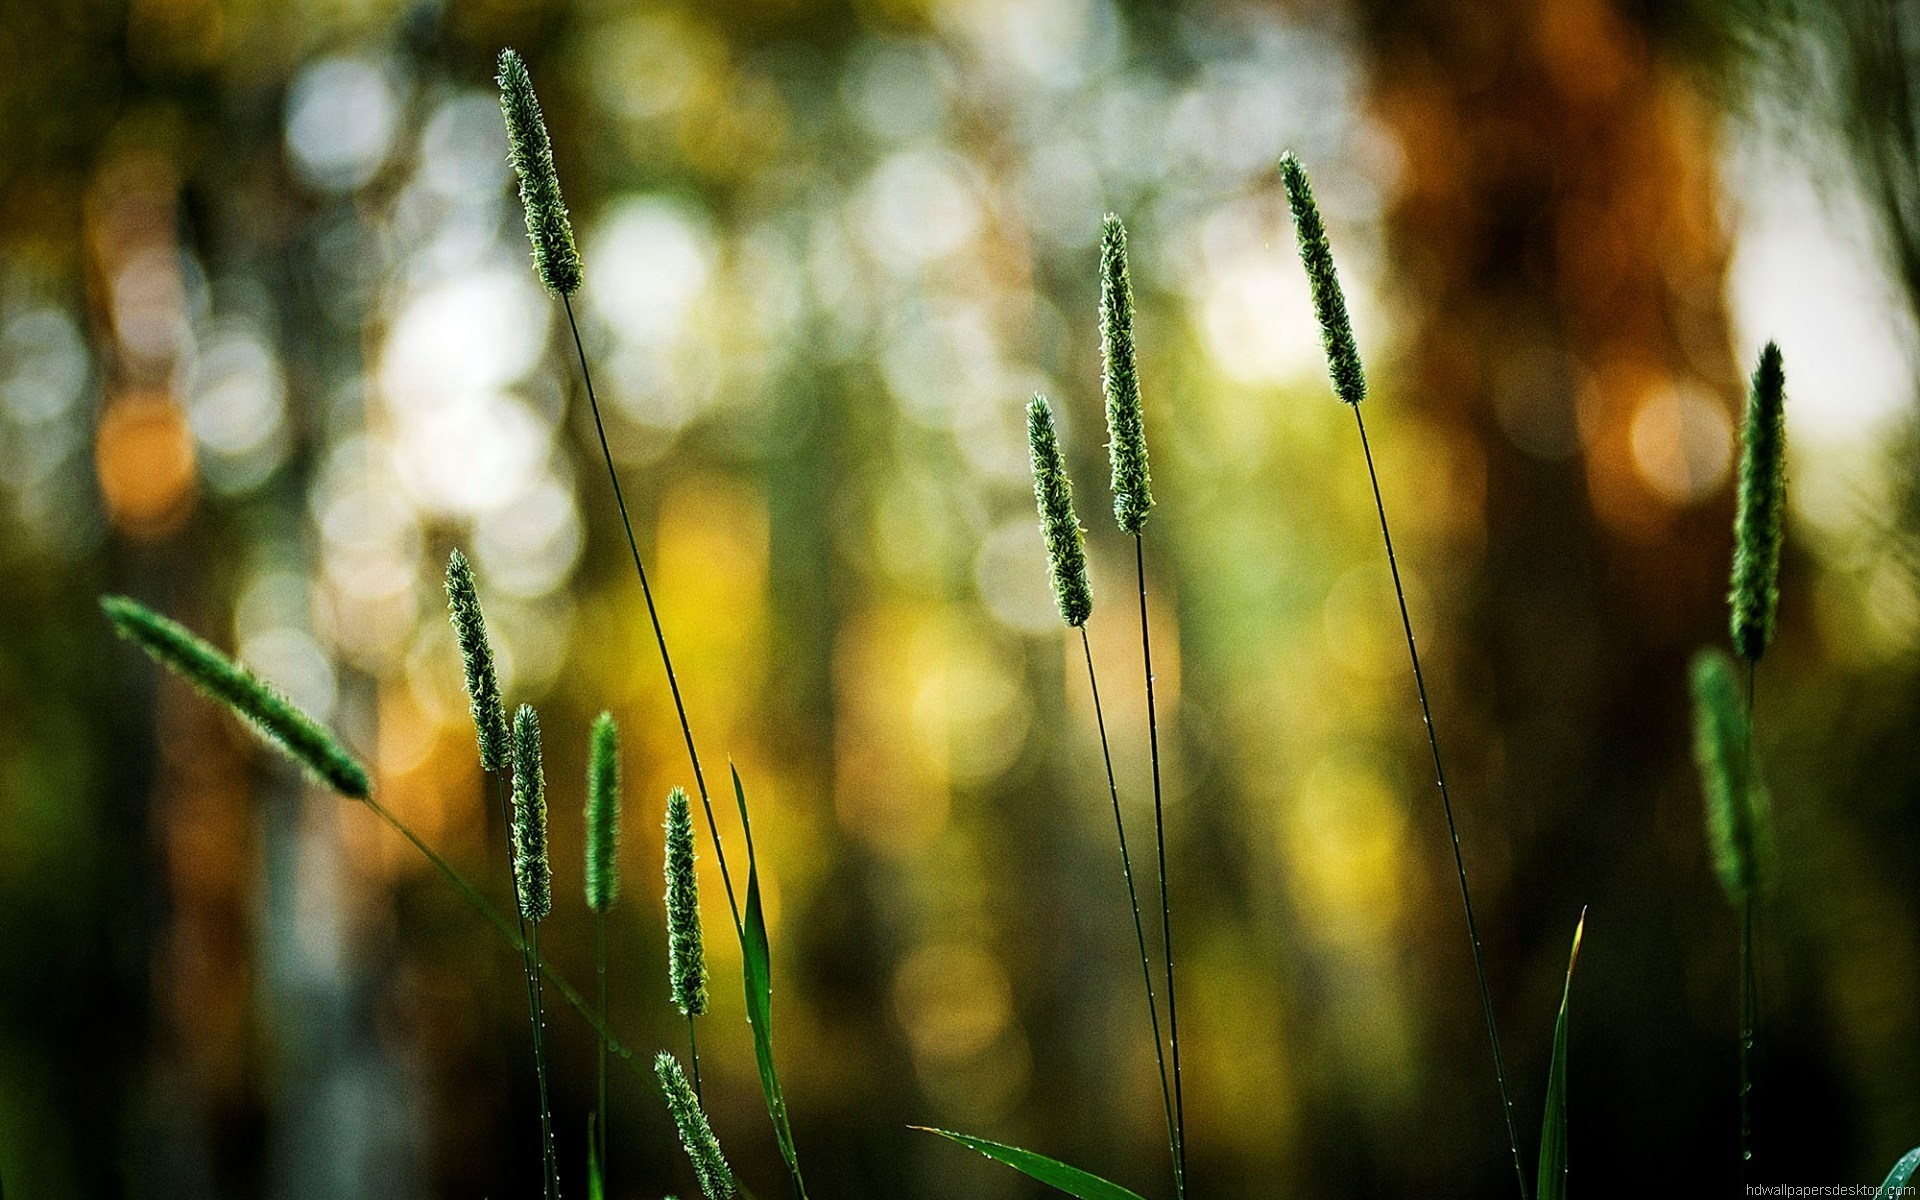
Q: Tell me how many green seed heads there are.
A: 12